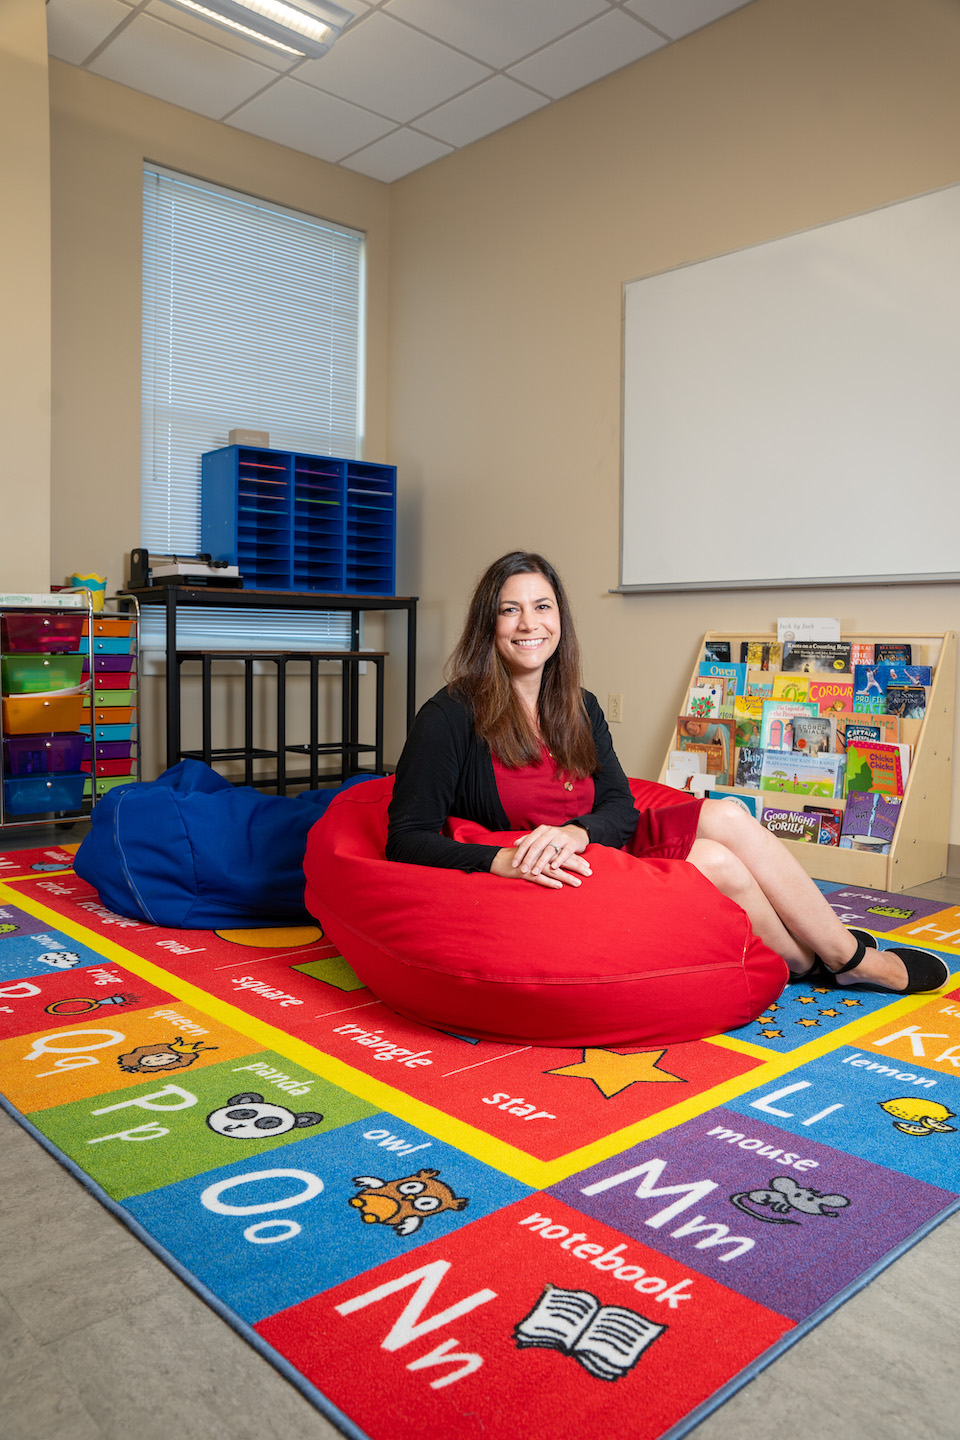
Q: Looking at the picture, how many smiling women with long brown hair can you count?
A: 1